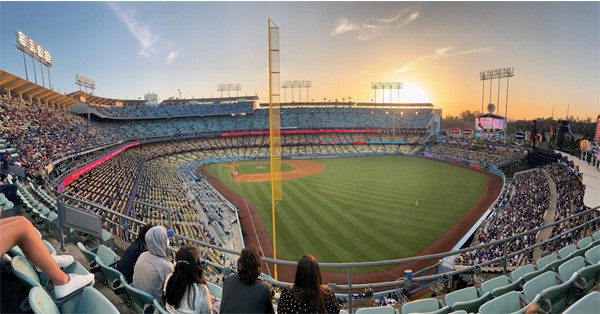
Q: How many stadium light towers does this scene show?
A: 6